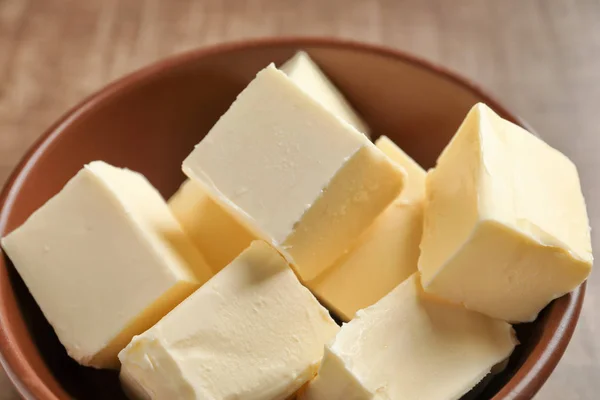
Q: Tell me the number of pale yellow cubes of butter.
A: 8